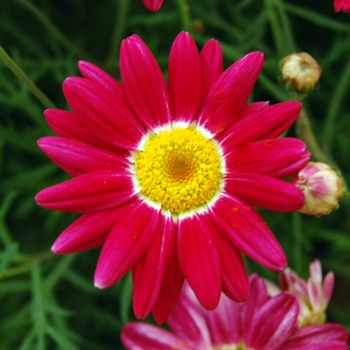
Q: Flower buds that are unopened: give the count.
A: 2